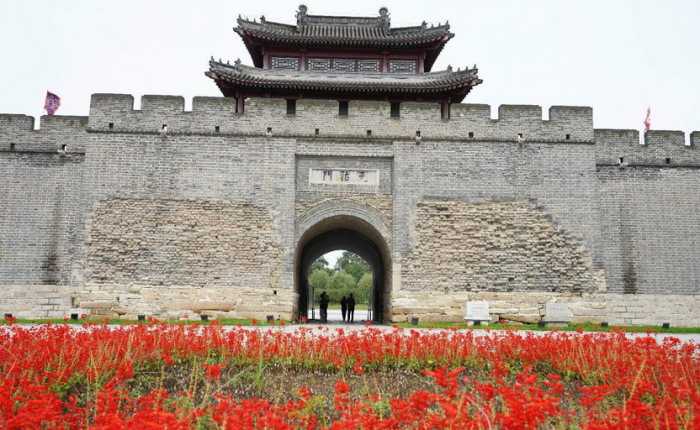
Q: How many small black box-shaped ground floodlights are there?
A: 10